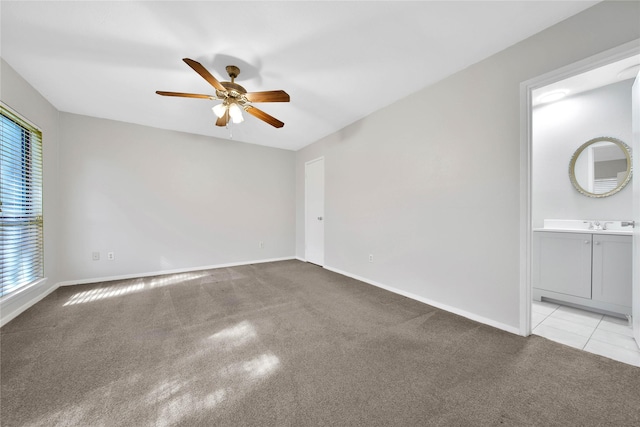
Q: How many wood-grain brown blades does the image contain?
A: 5